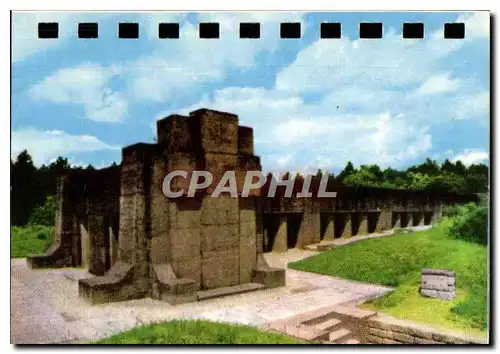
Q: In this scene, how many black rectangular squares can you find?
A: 11